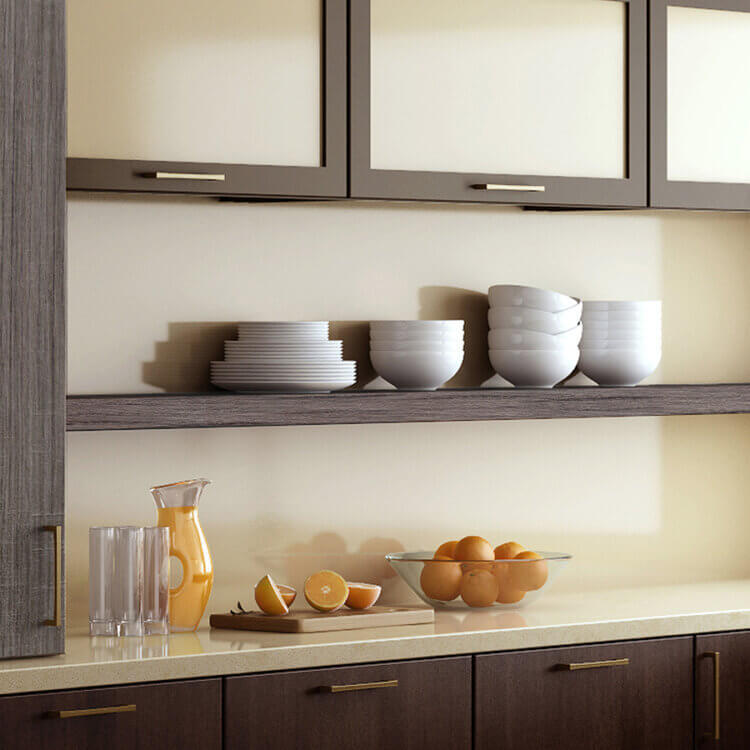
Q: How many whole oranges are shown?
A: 7